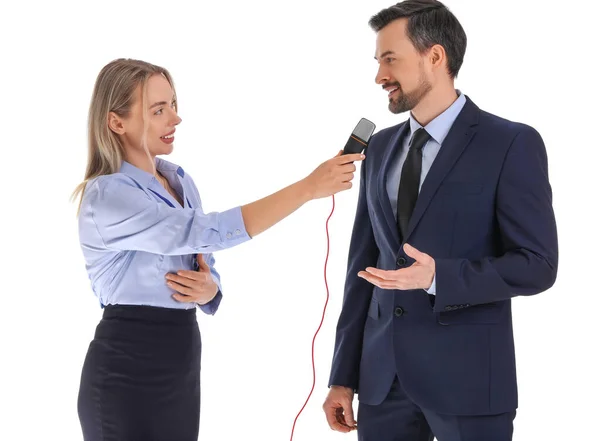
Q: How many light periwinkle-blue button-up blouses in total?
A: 1